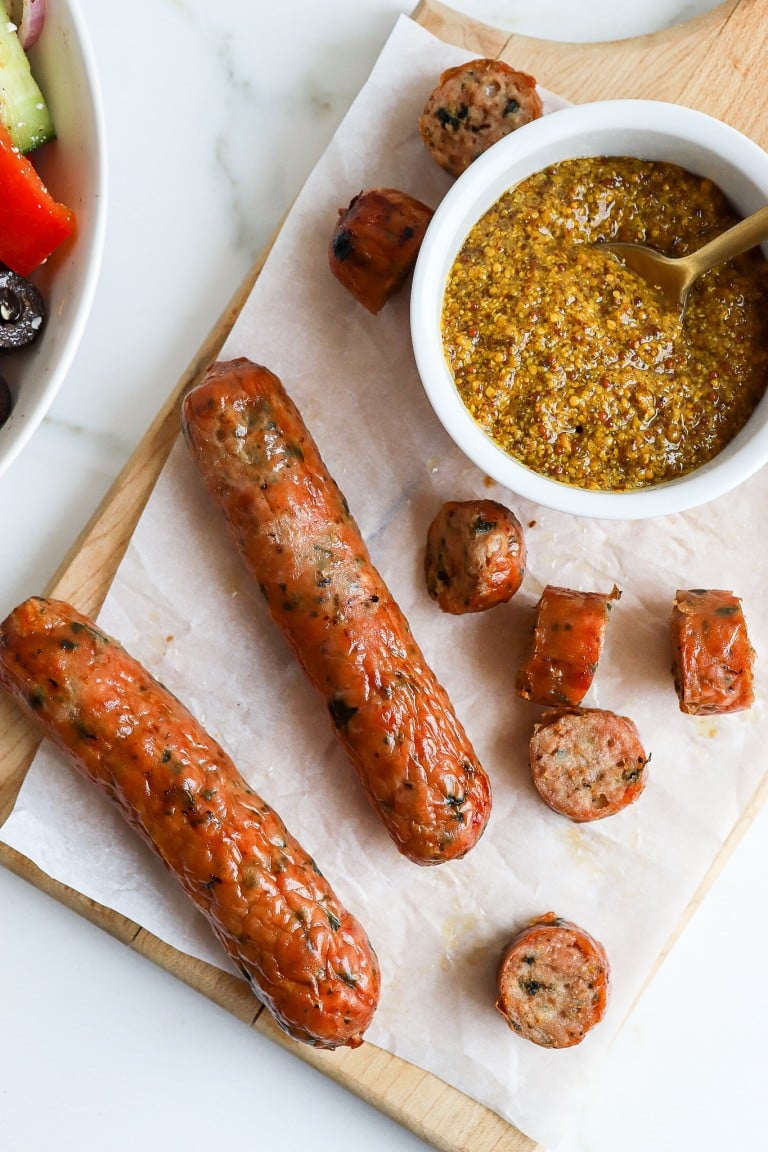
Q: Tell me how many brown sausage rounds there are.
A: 7